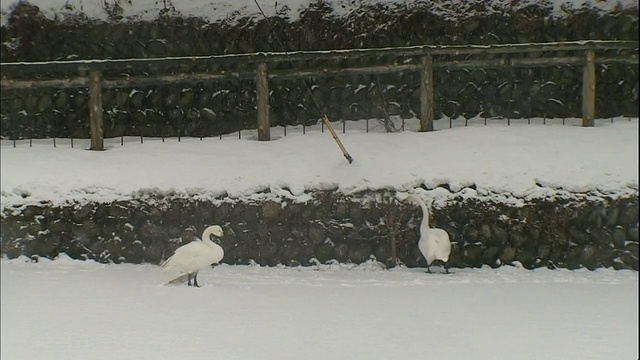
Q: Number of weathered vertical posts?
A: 4